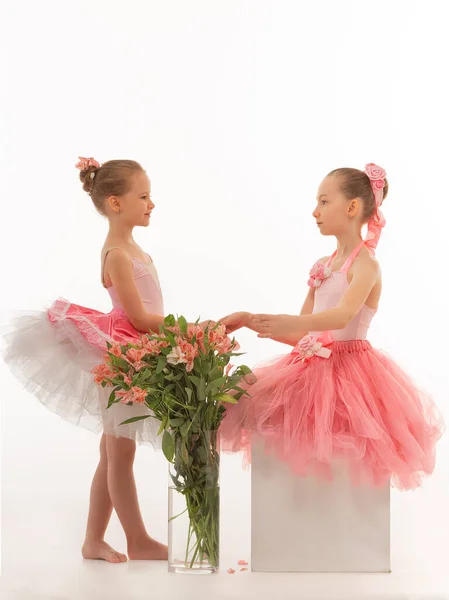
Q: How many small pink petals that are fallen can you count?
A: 3